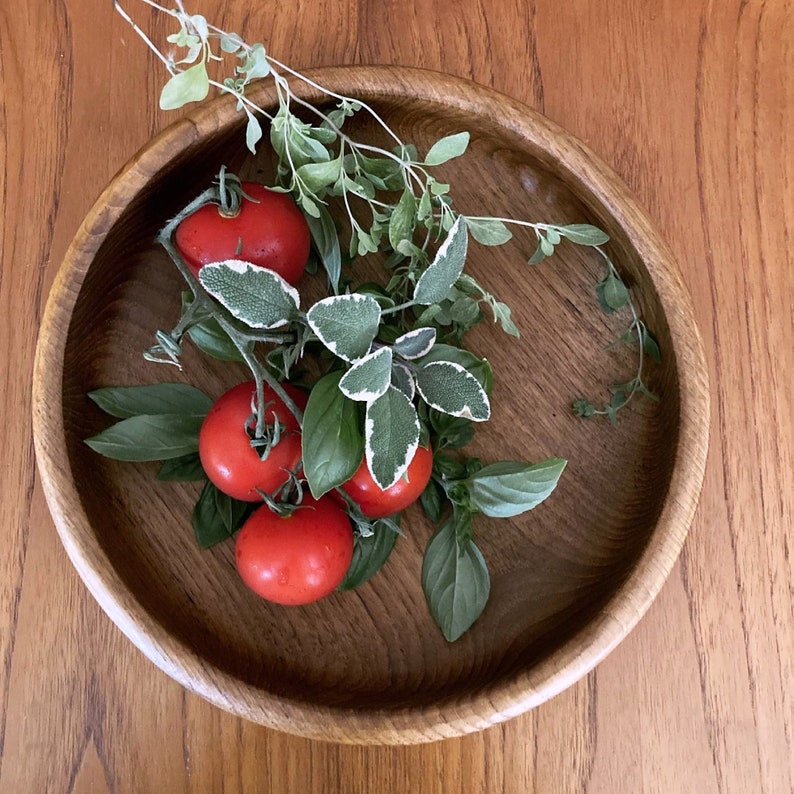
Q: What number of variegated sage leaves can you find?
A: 8